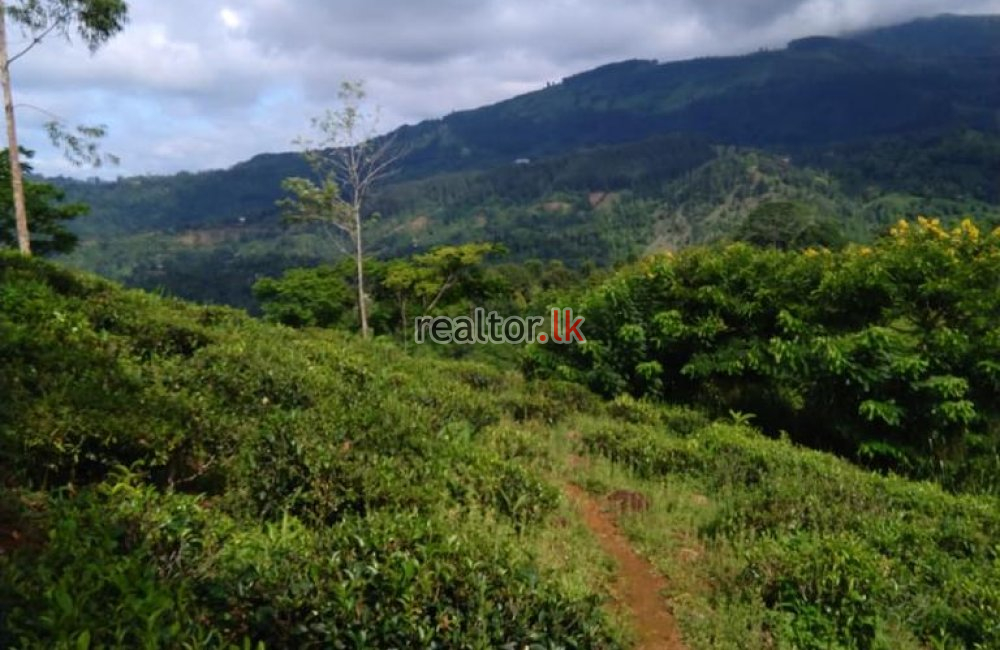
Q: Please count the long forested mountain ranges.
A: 1